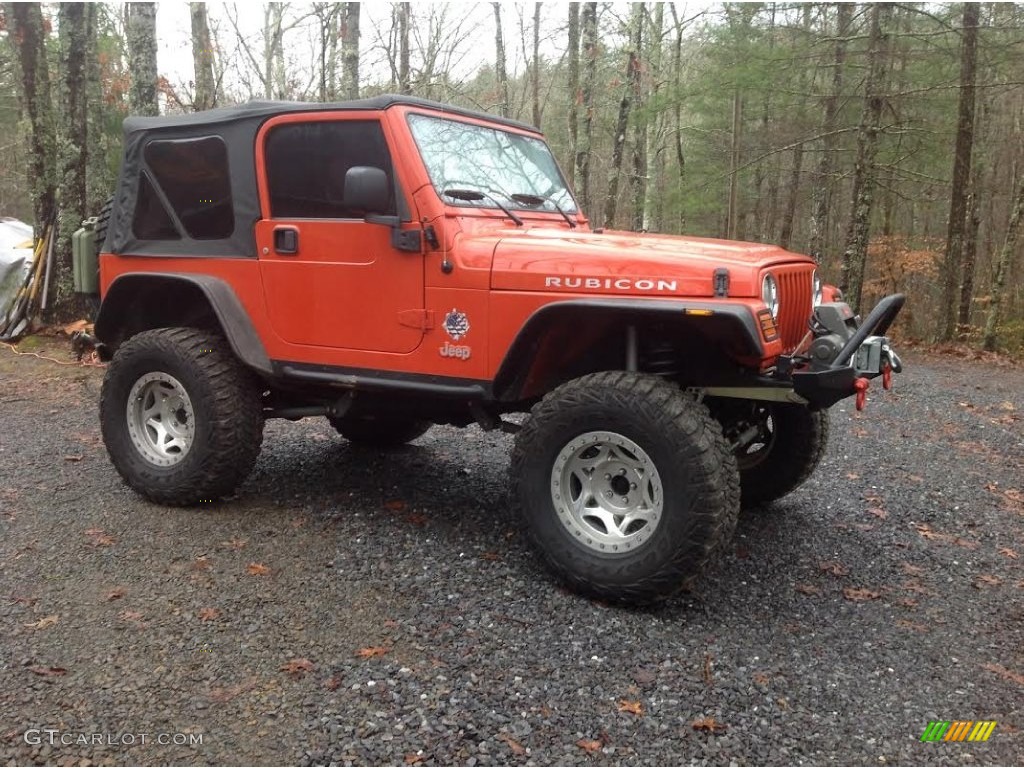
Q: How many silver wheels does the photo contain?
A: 2